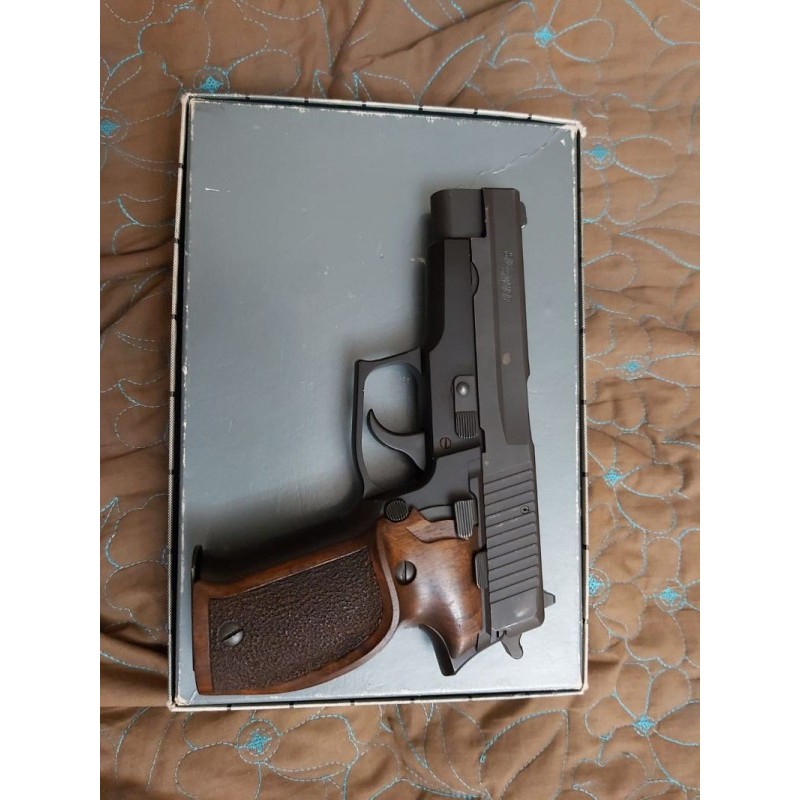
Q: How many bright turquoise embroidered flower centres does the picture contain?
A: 10